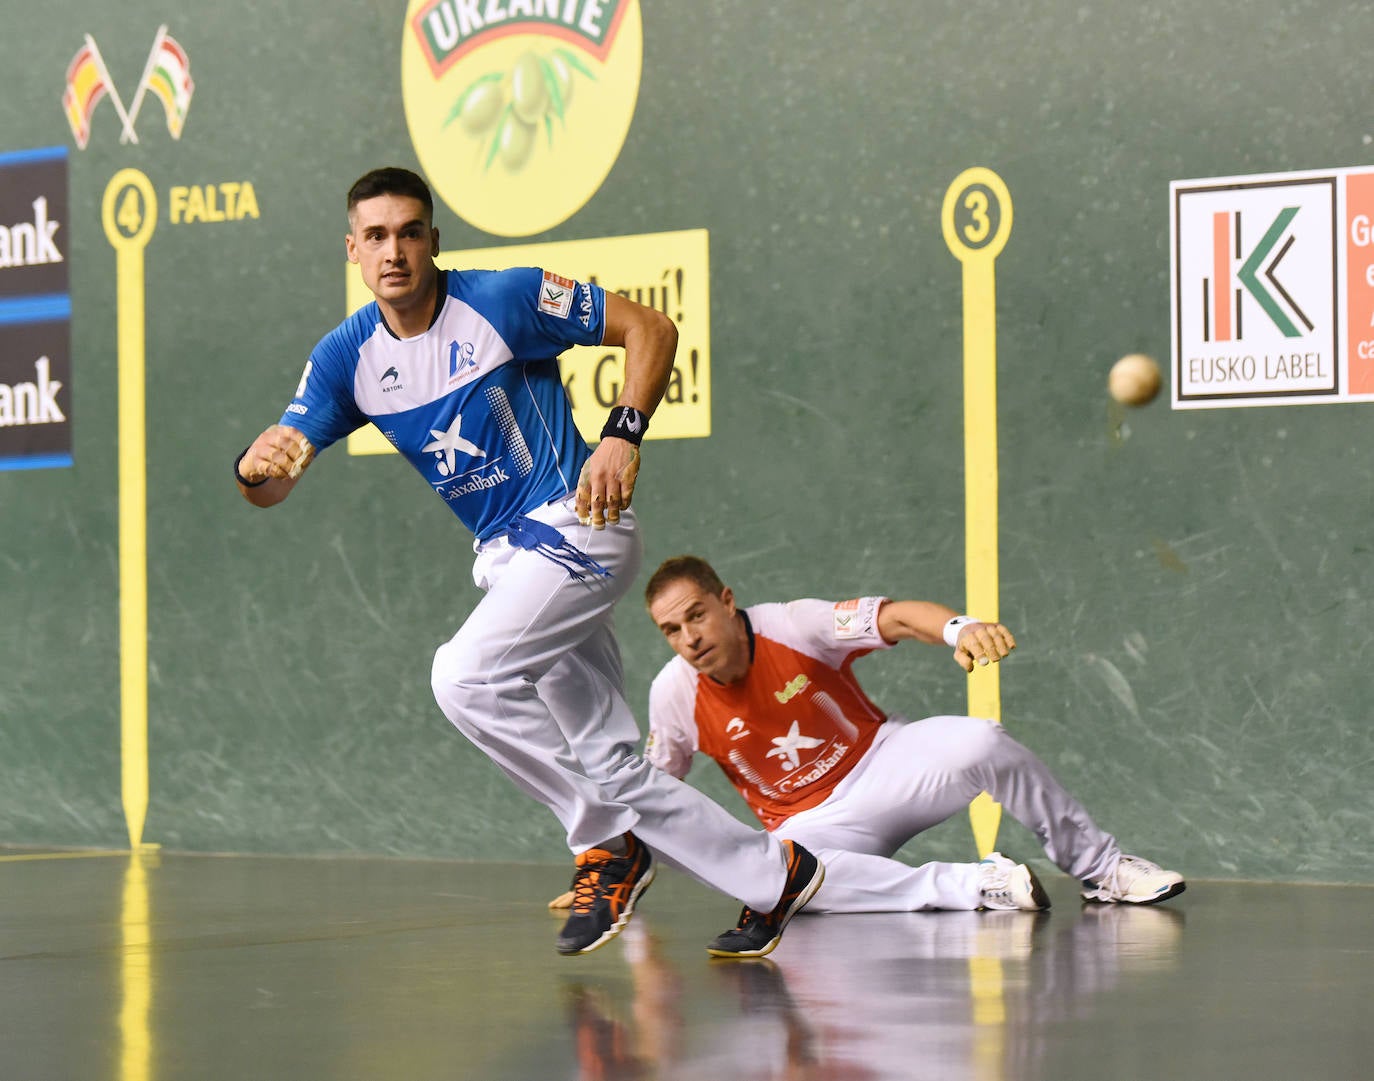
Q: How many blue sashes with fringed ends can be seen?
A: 1